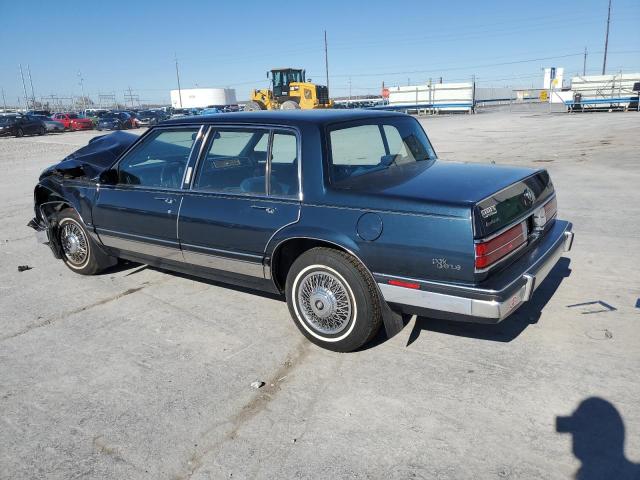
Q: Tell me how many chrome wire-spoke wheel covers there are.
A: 2